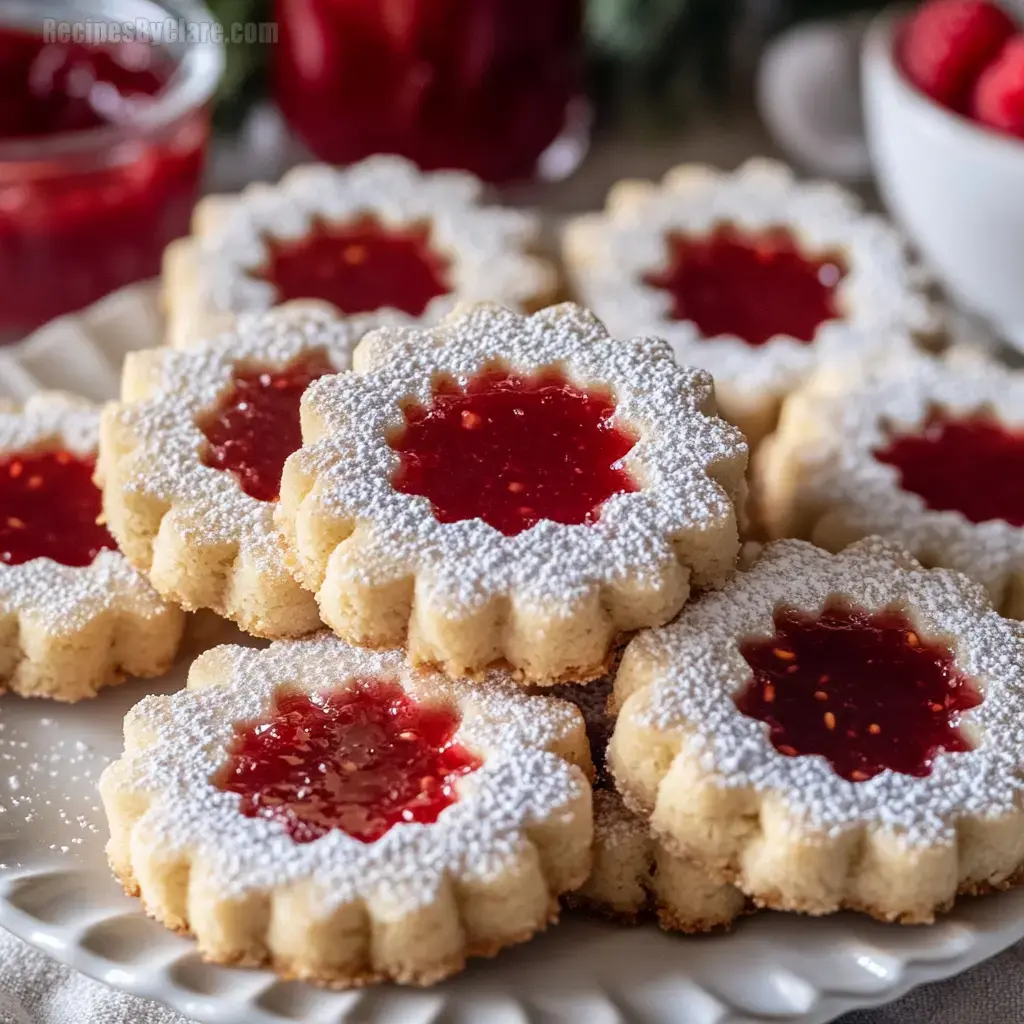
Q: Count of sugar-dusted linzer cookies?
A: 8